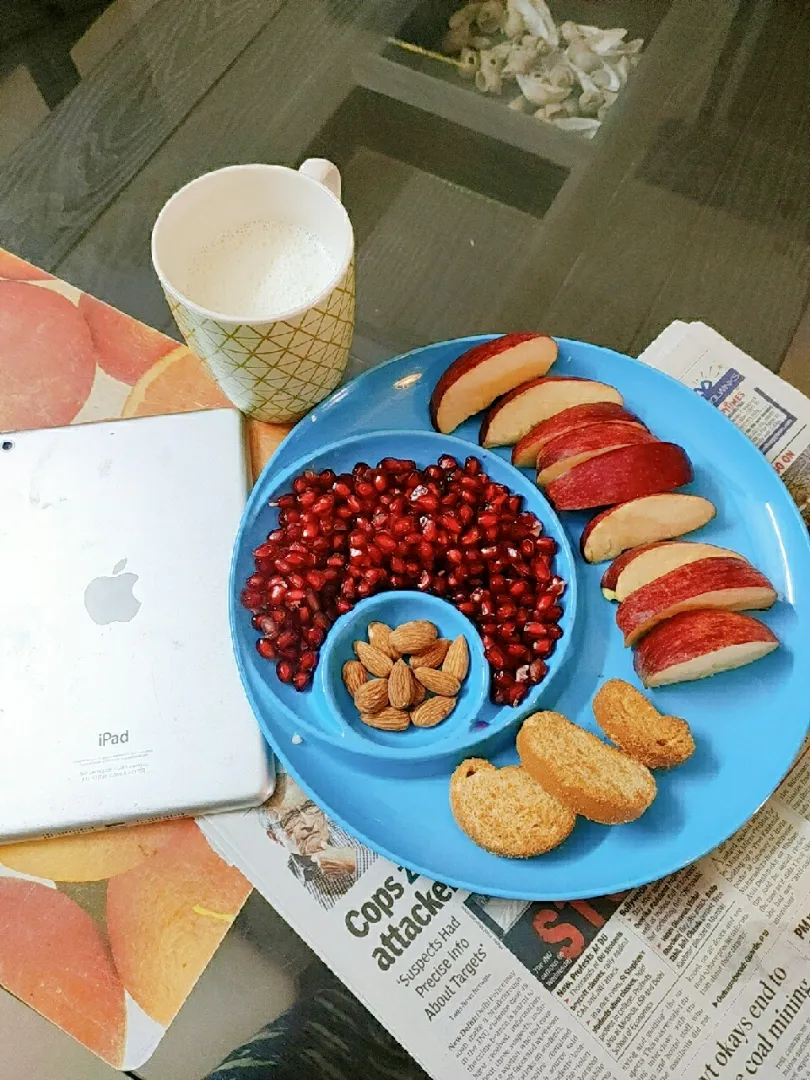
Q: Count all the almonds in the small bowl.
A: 12